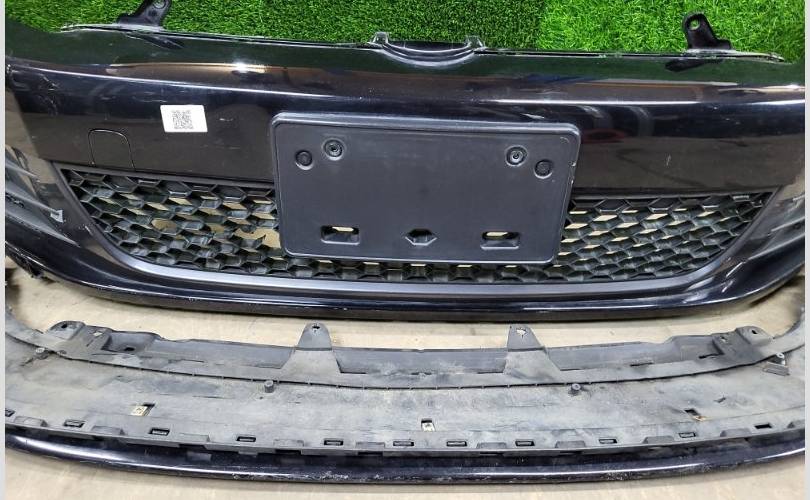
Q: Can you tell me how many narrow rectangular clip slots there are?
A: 11